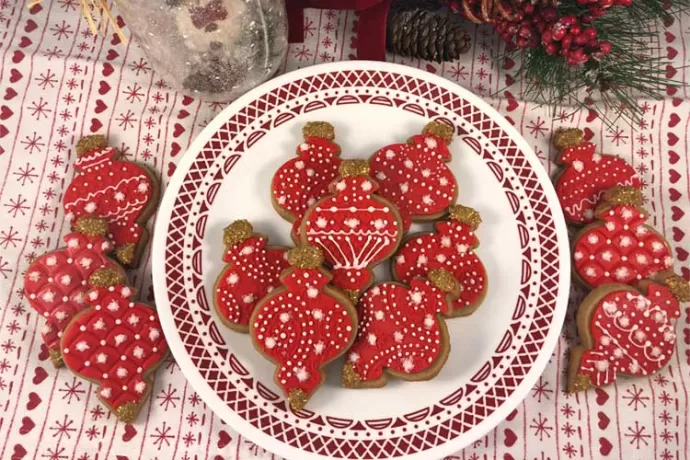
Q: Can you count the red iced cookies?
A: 13